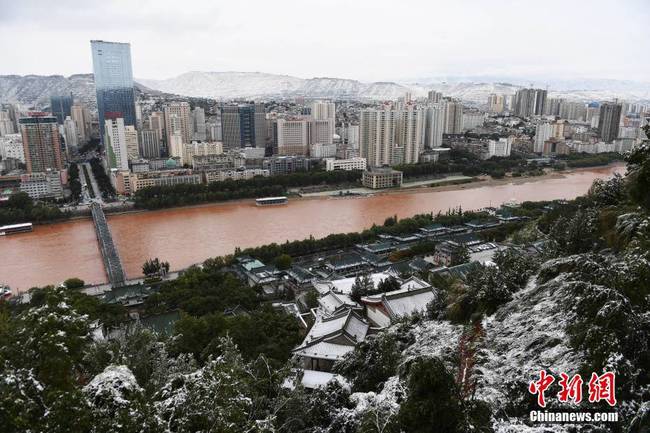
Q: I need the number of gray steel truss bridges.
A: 1